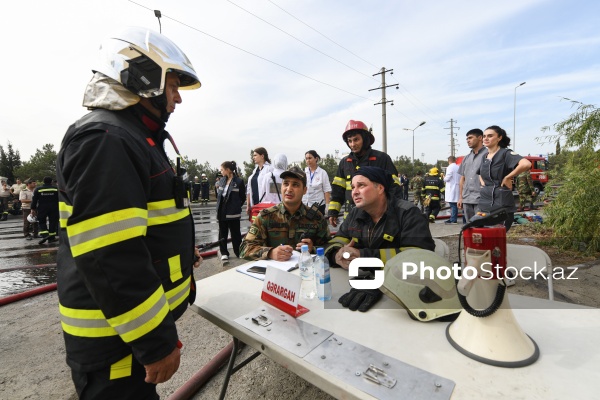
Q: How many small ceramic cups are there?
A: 0